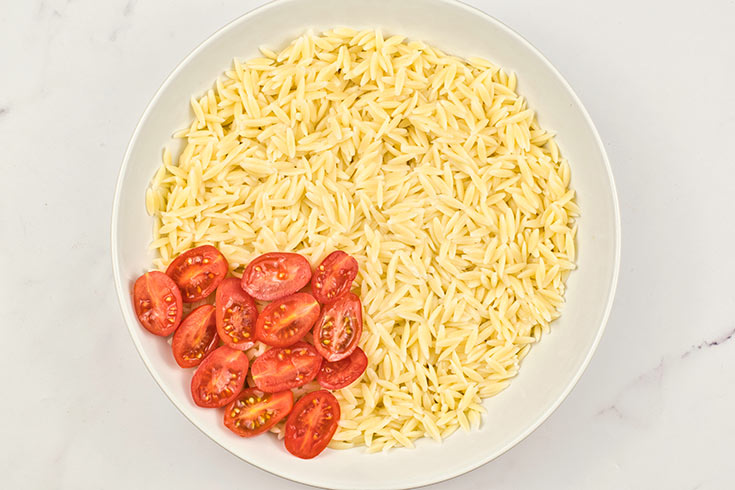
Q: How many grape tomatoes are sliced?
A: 13